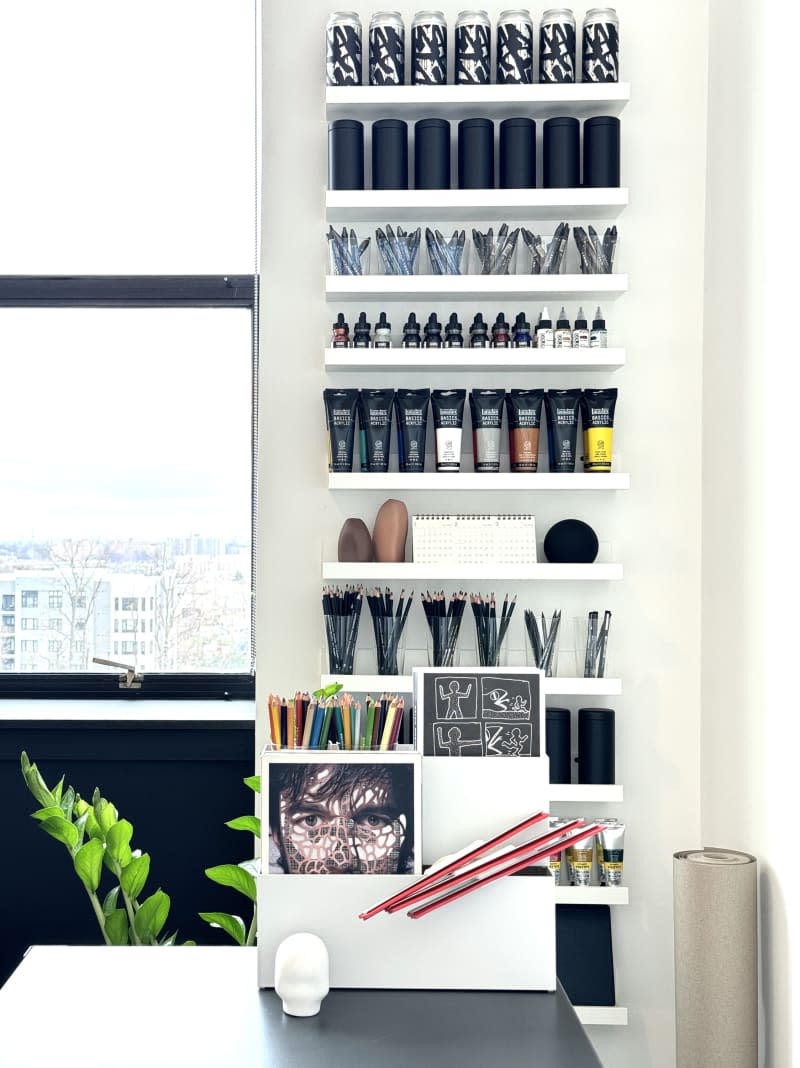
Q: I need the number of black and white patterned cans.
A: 7